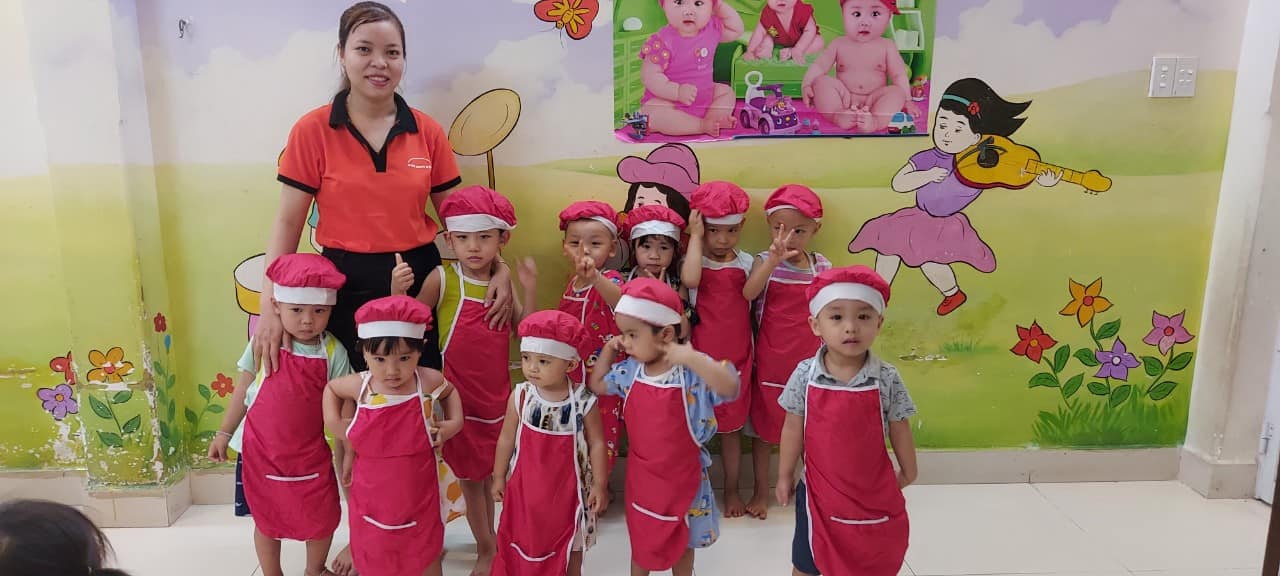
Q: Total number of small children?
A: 10